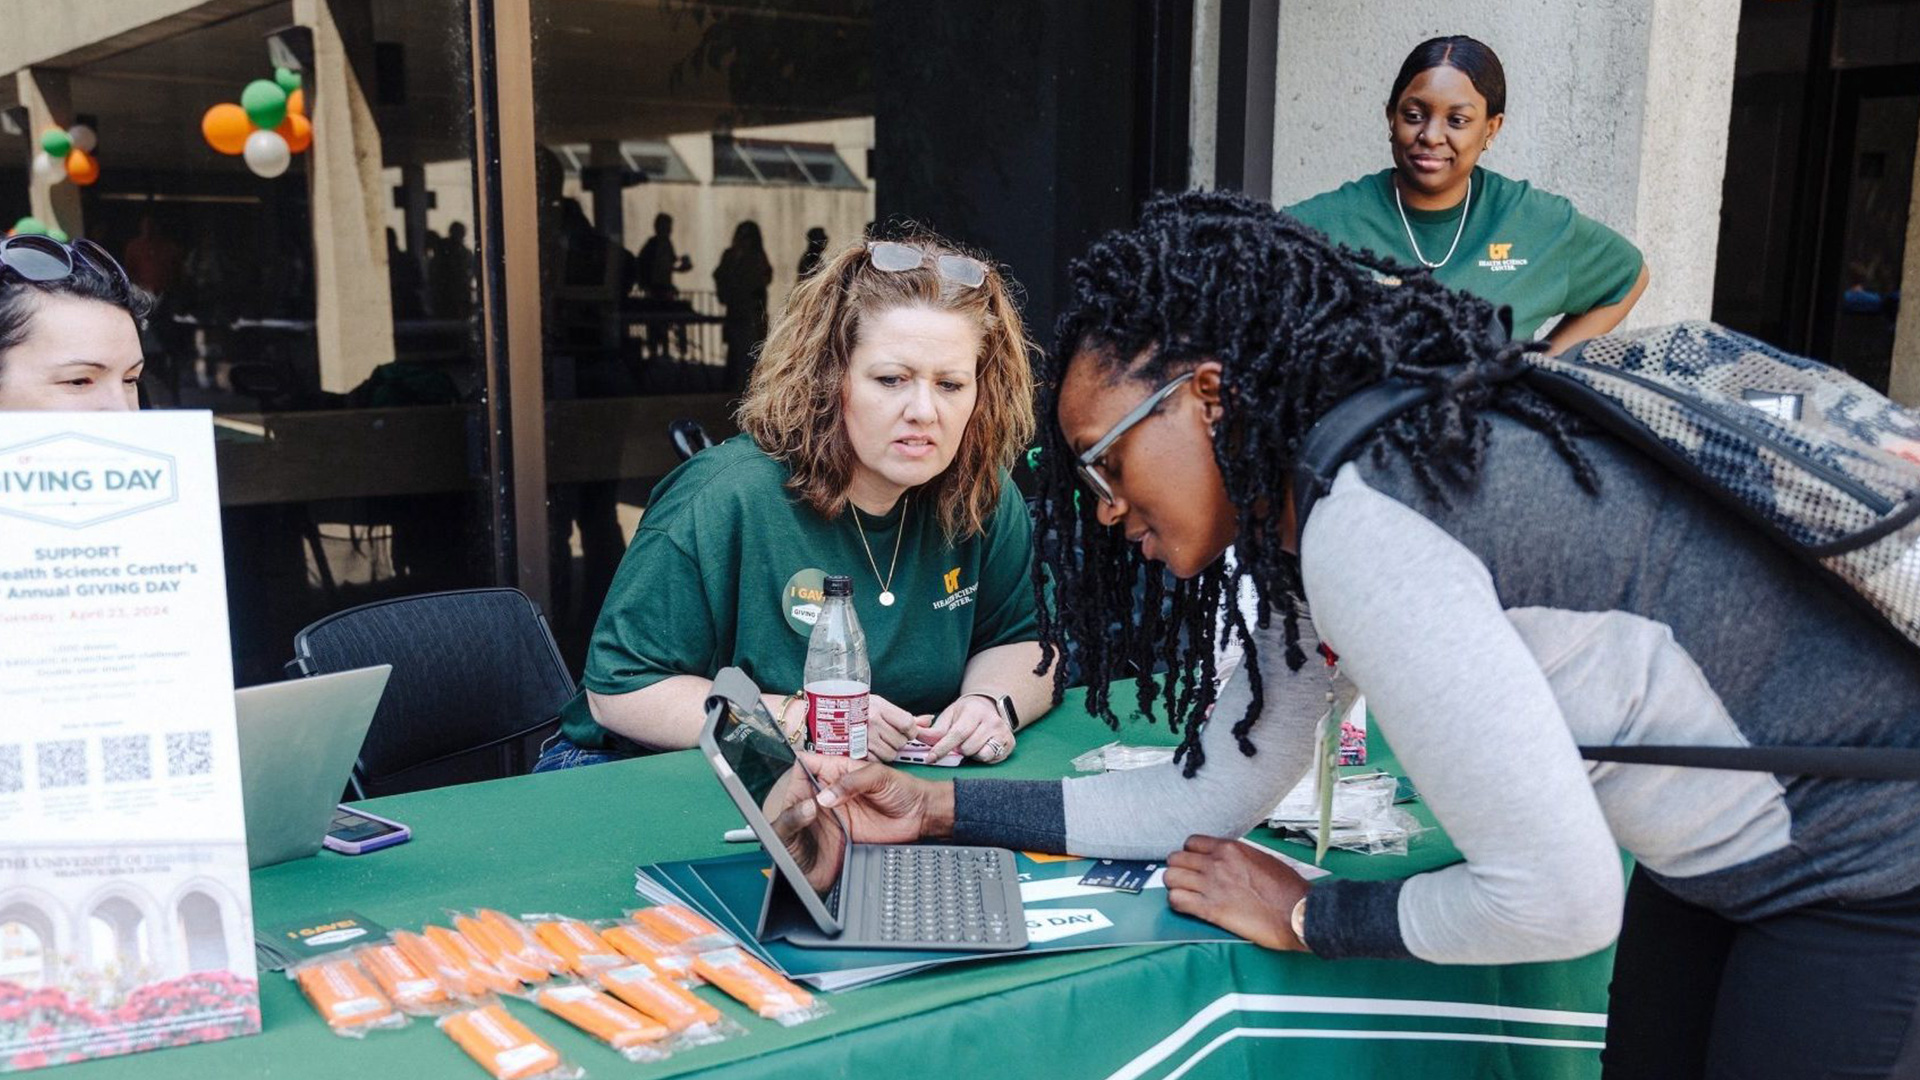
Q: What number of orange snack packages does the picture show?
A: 13